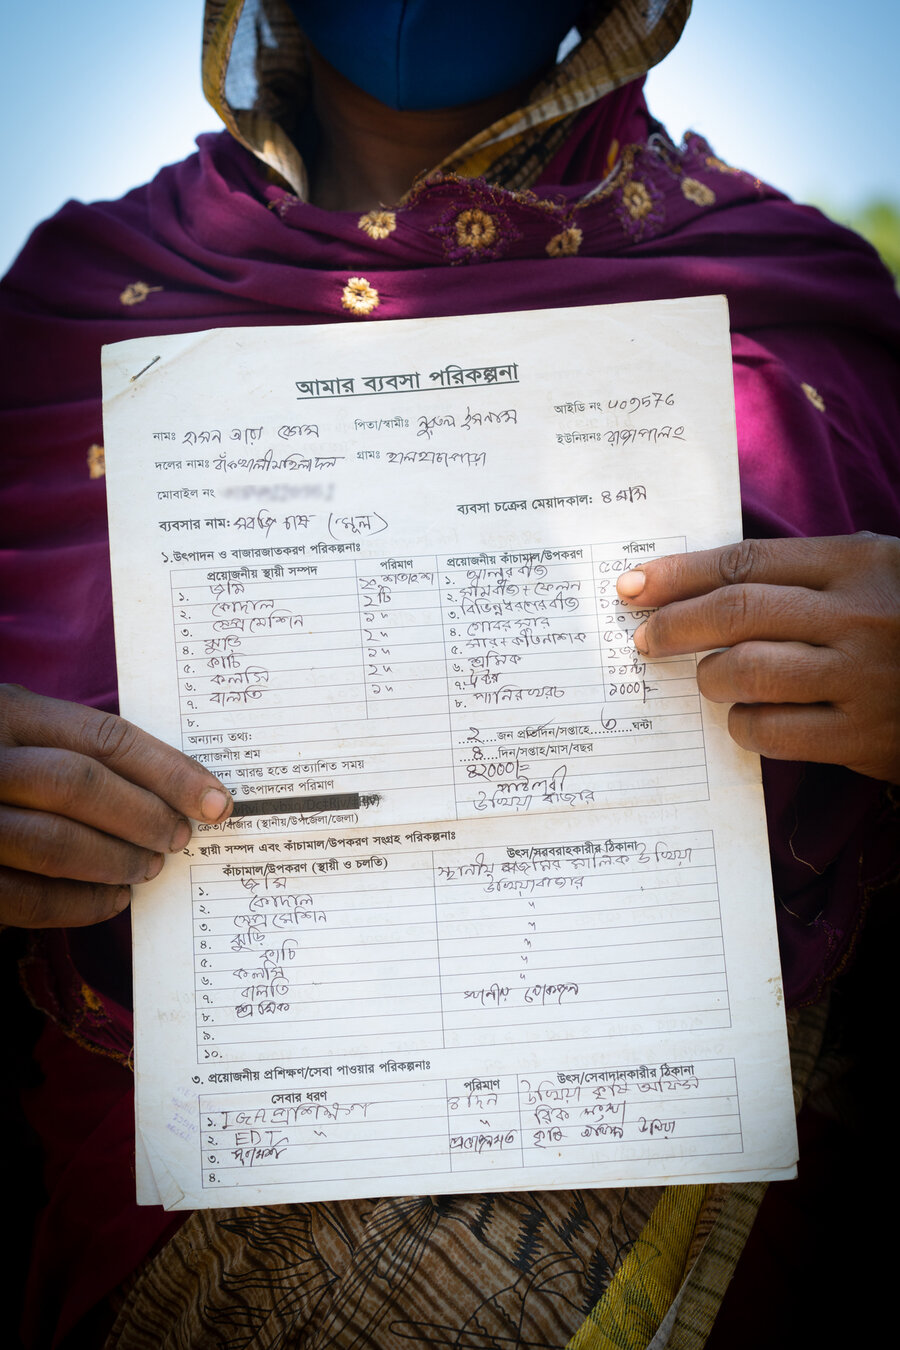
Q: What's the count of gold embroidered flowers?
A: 9